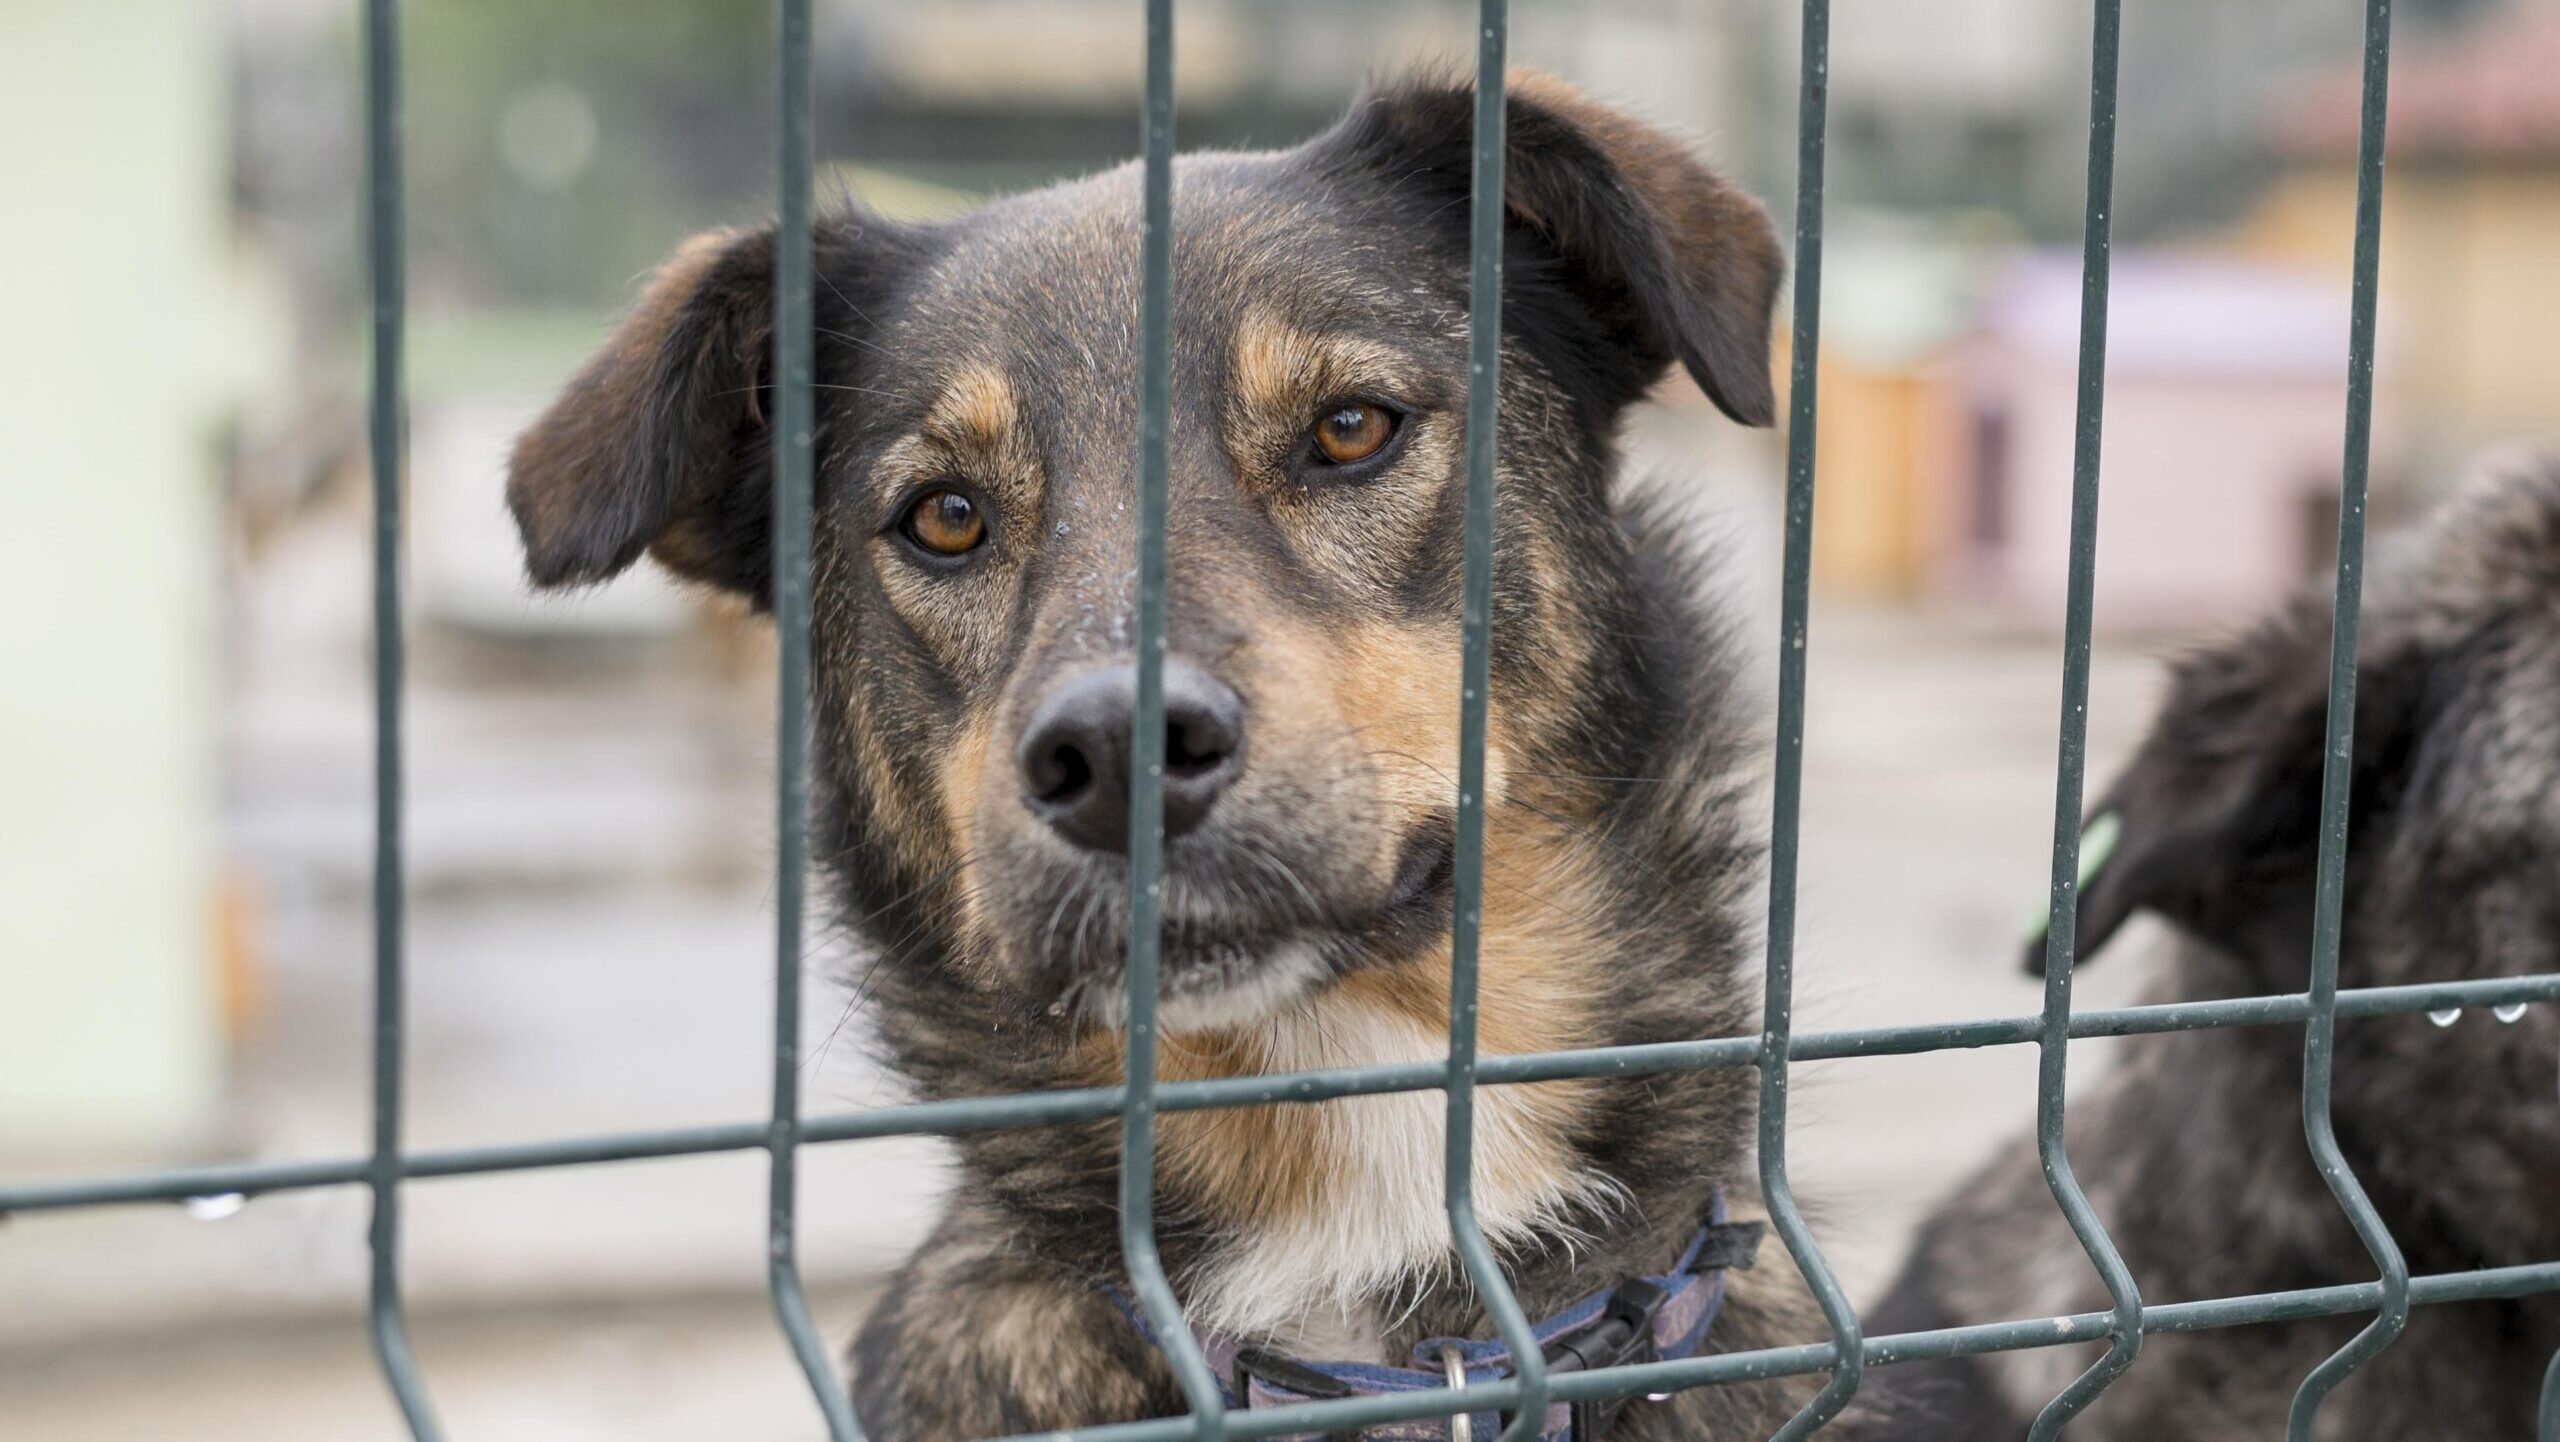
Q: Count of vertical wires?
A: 7